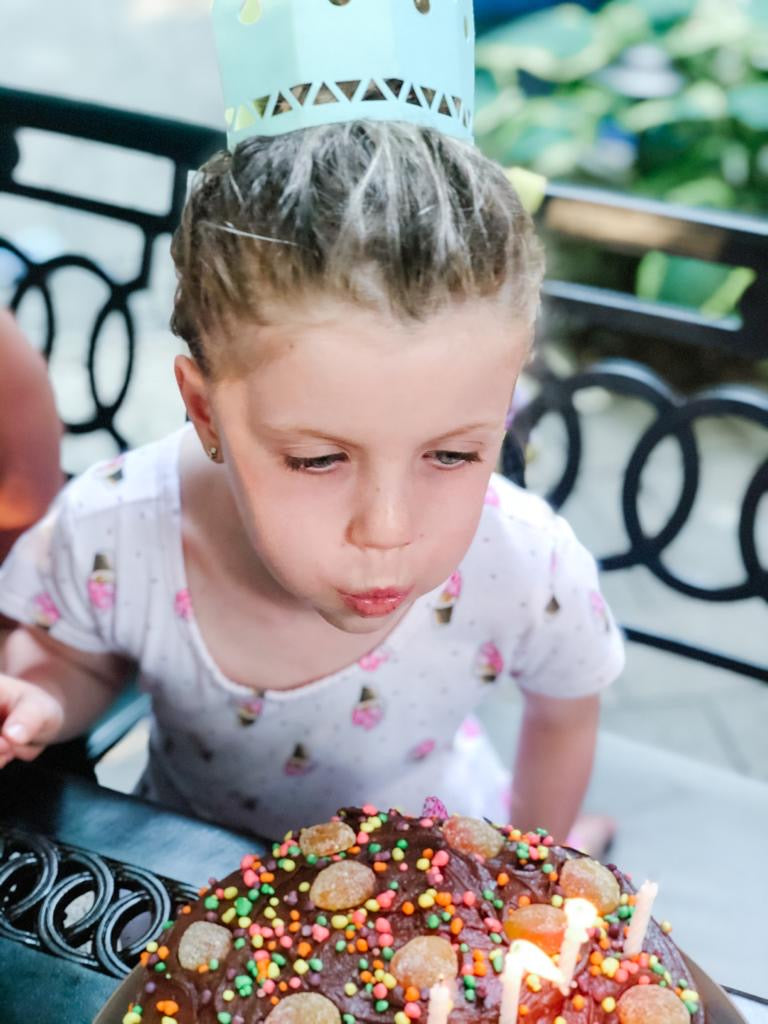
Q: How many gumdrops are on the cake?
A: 9